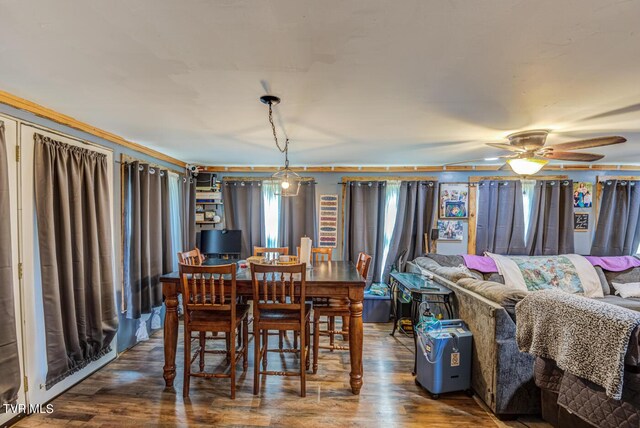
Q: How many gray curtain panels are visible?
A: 11